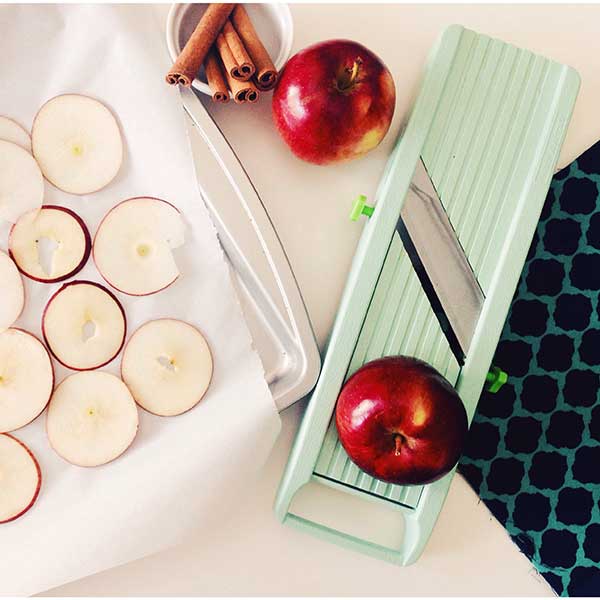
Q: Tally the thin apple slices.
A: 11